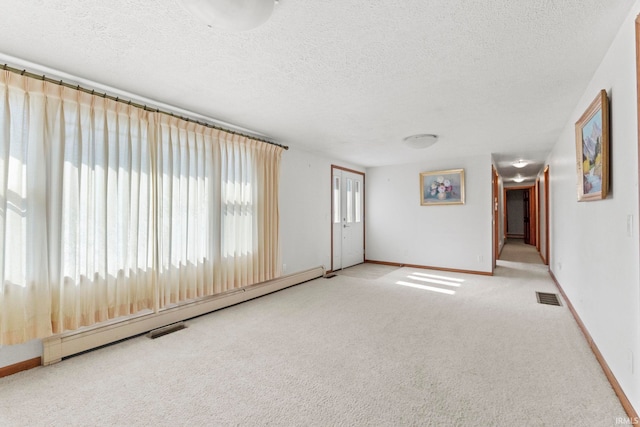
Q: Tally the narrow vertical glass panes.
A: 3